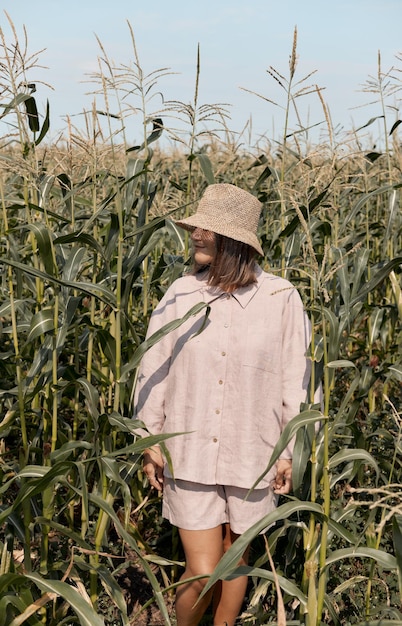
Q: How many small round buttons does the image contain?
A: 6